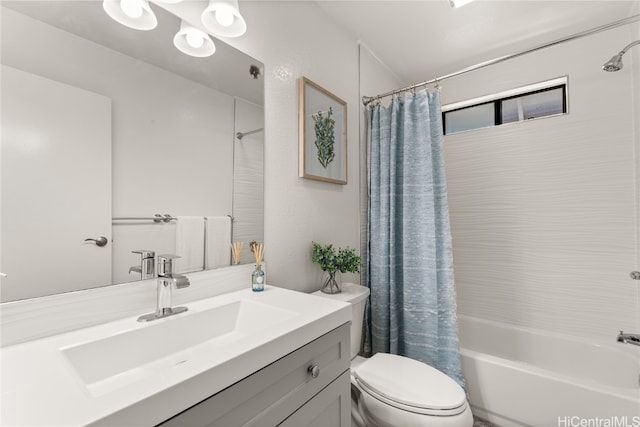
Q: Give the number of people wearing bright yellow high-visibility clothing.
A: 0